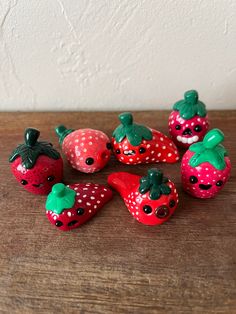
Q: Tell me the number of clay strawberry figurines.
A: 7